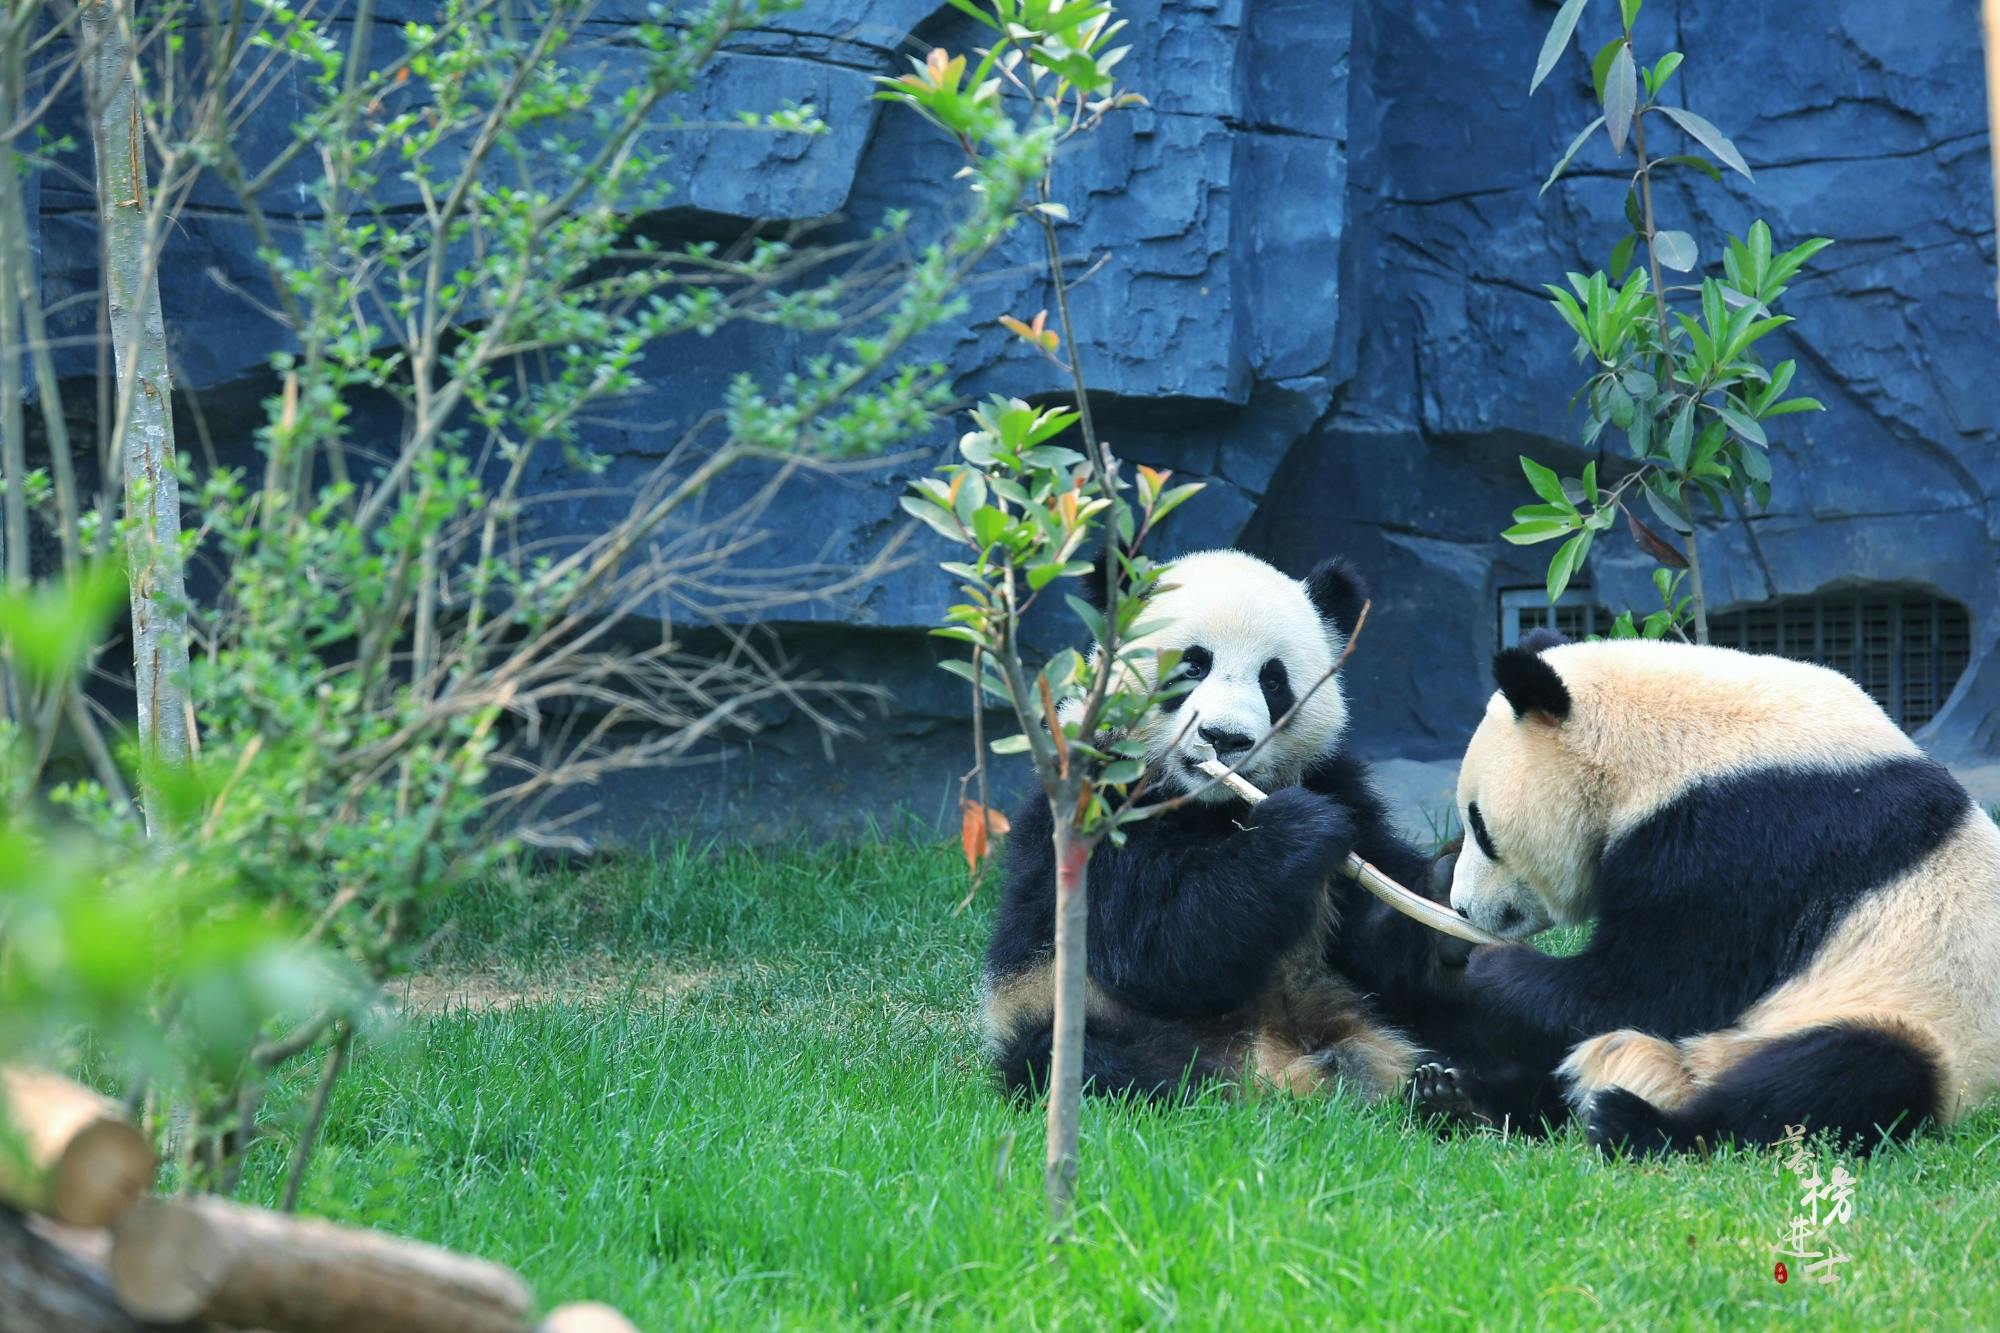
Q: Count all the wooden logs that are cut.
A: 3